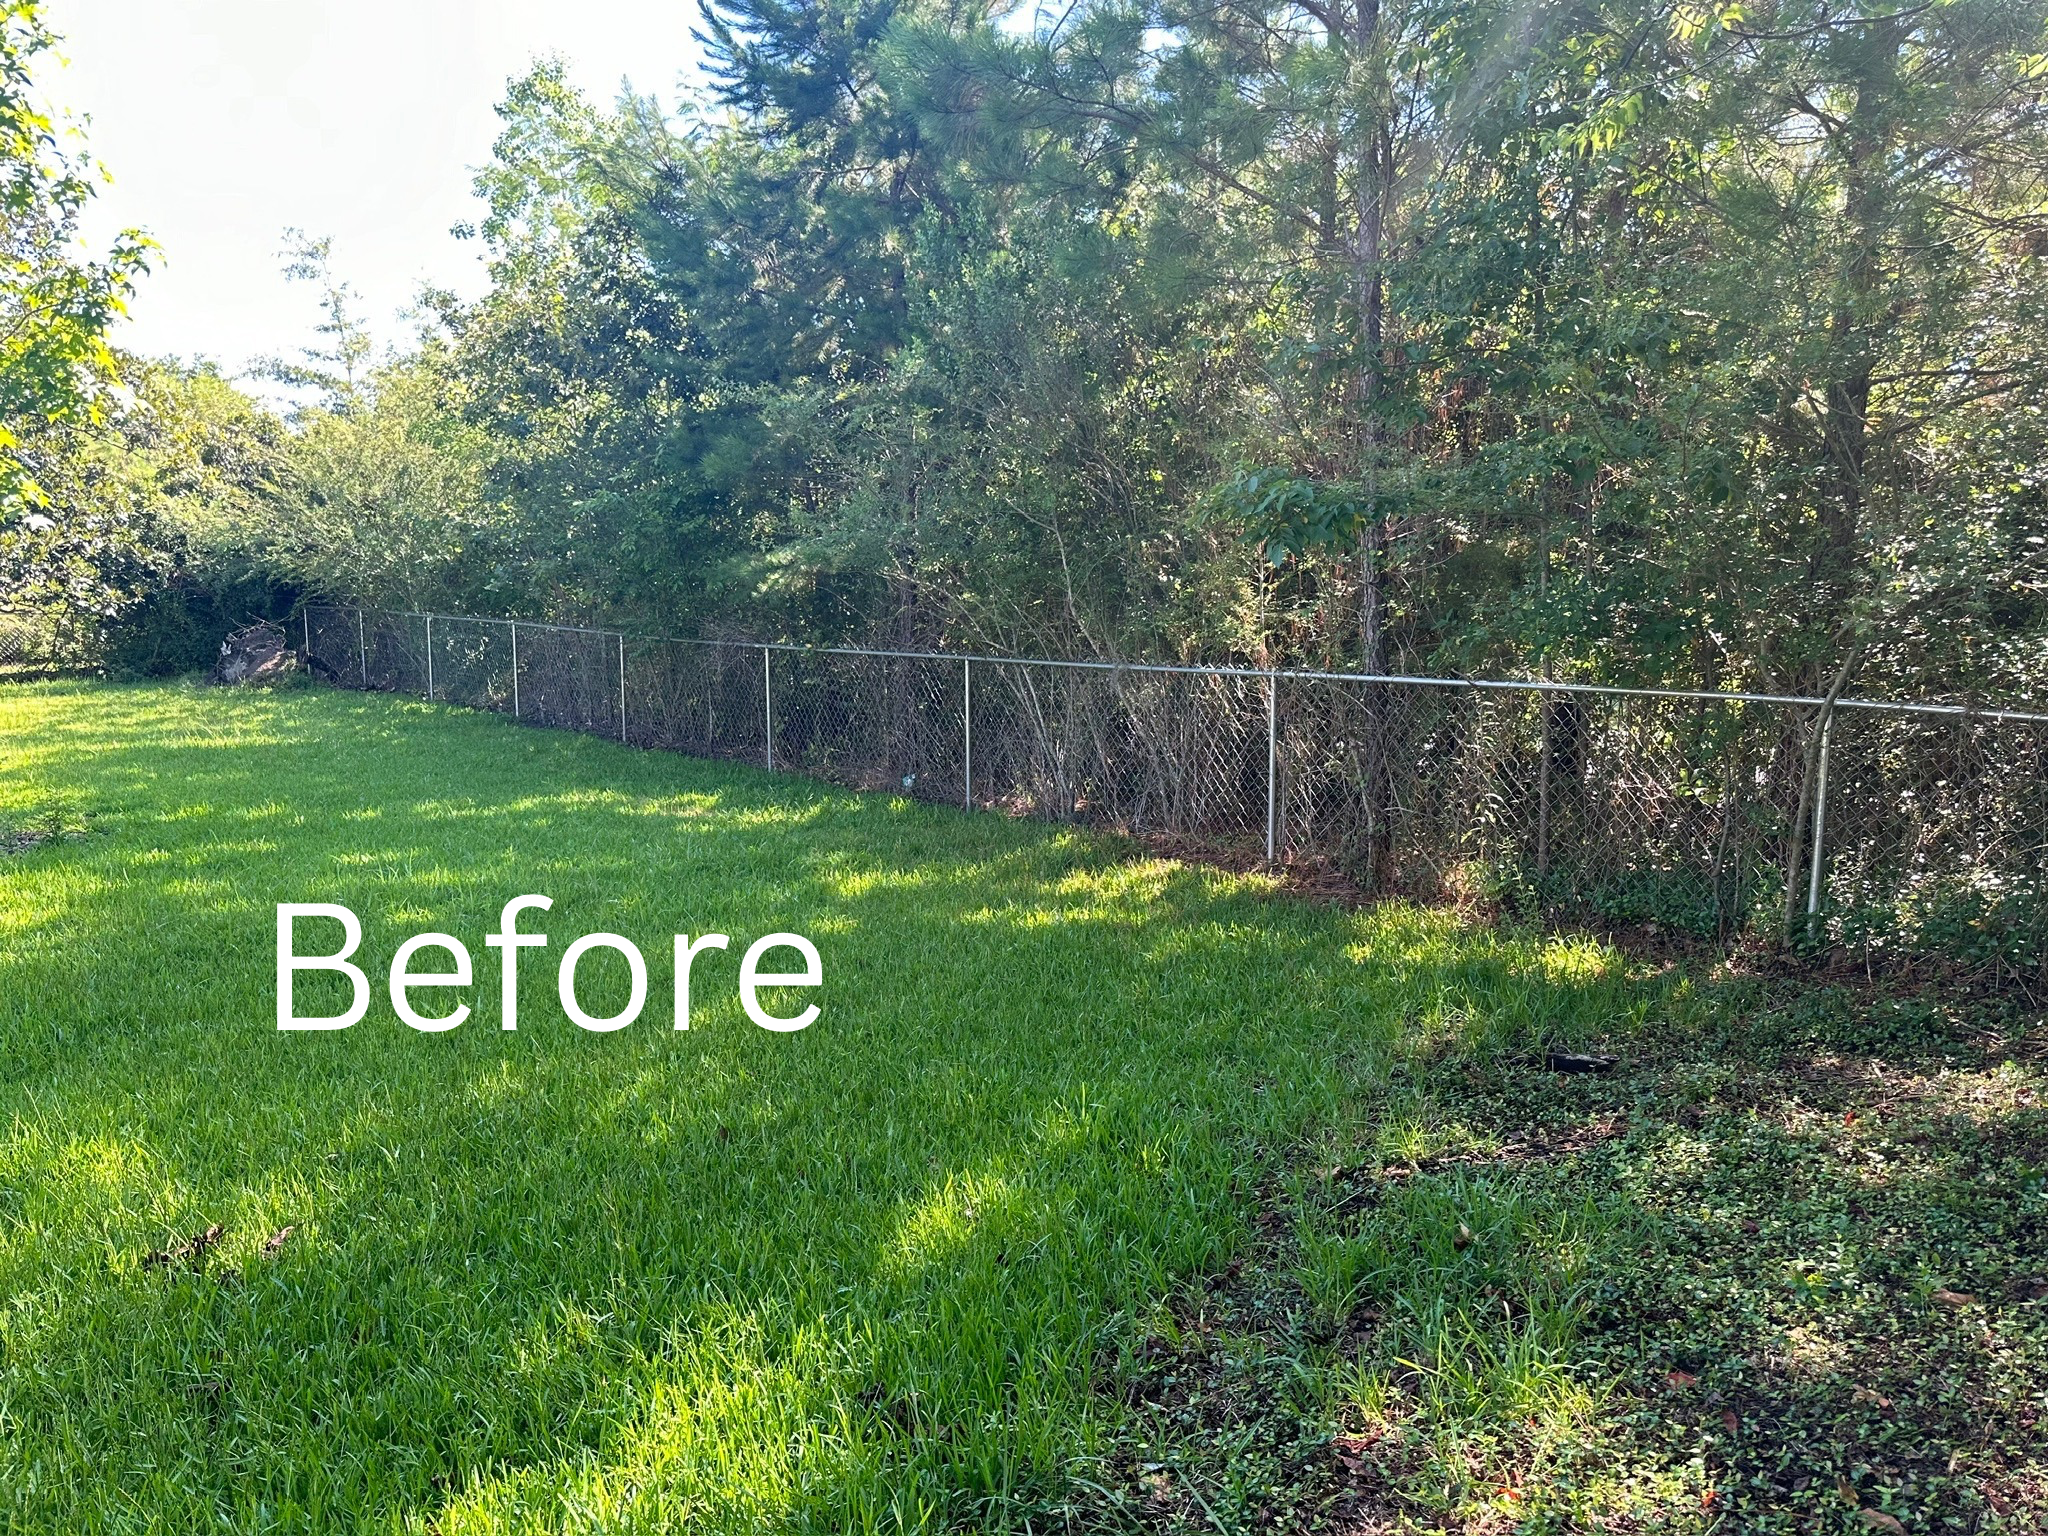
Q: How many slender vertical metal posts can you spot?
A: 9